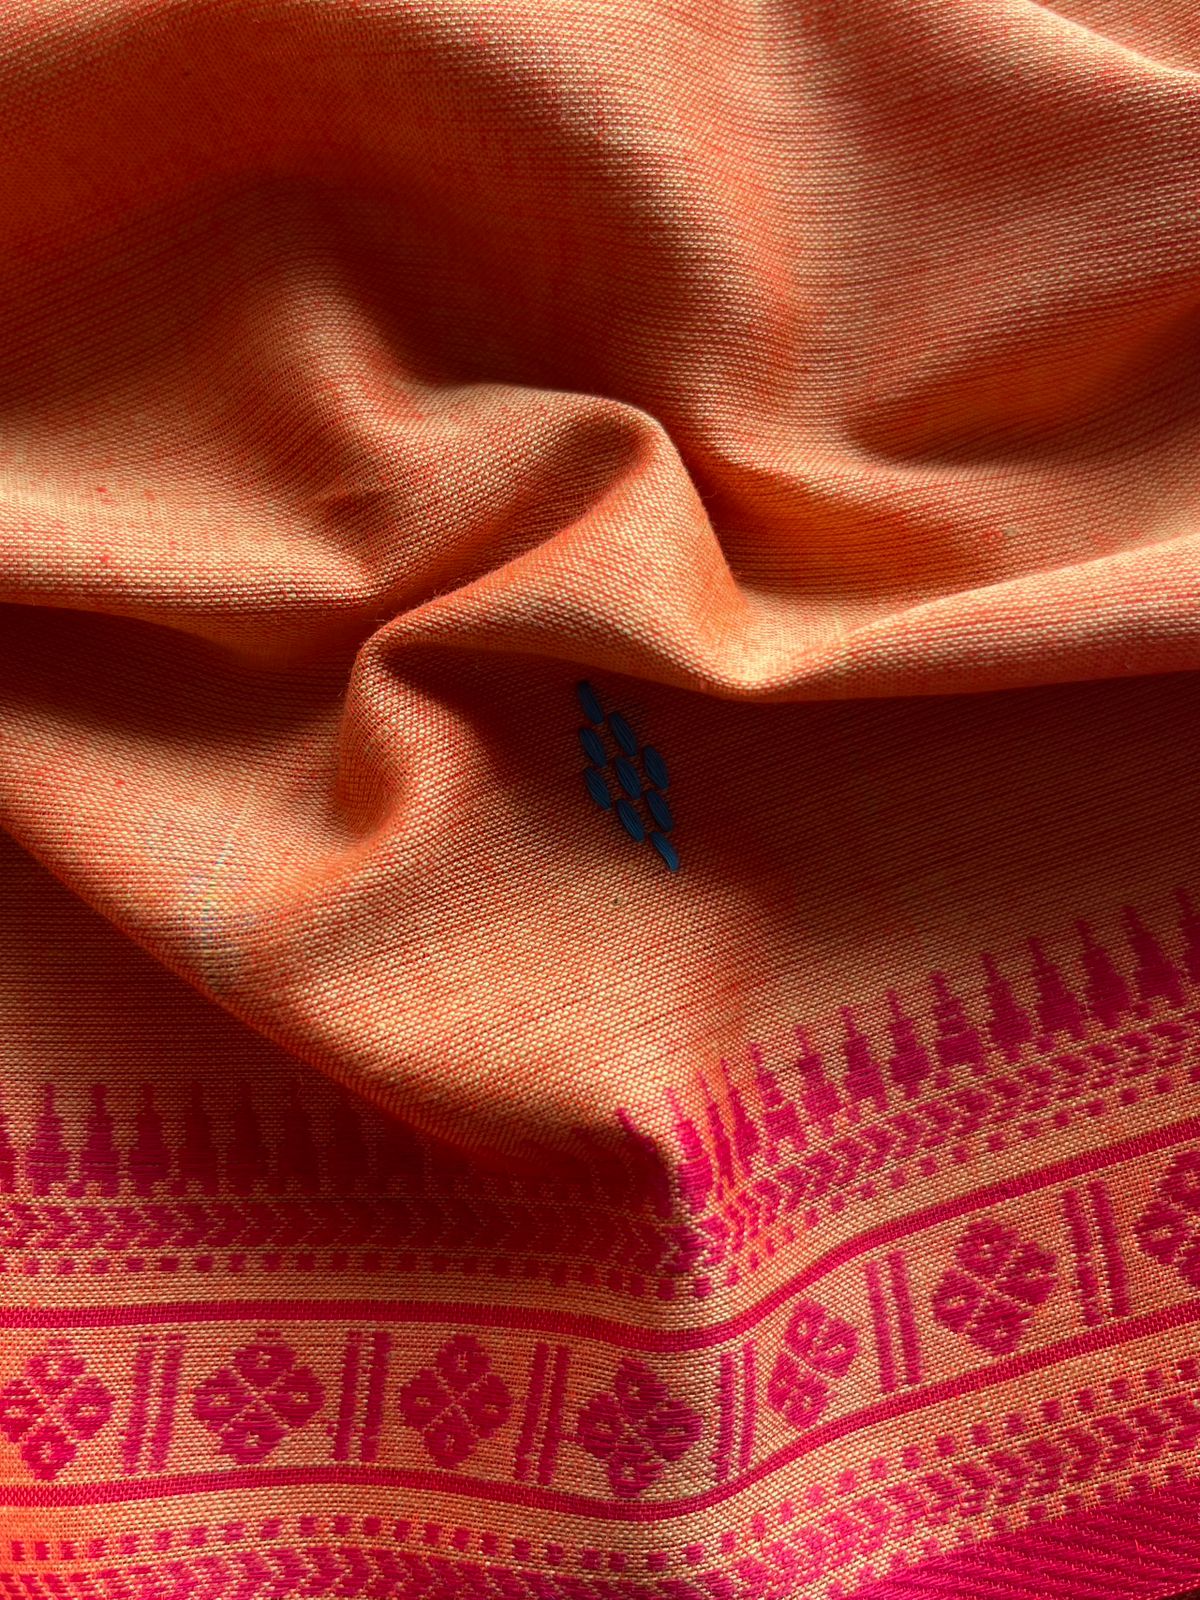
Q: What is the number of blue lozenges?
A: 9